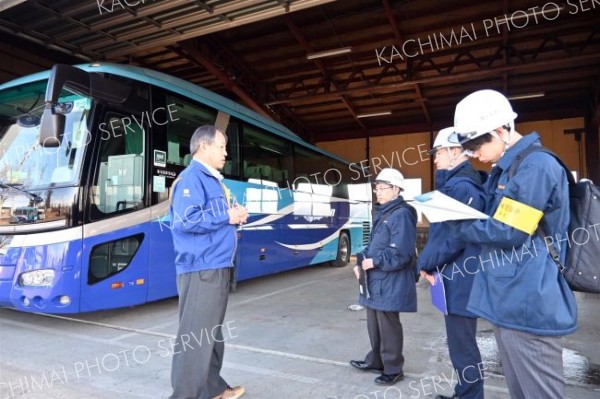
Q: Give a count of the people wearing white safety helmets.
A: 3